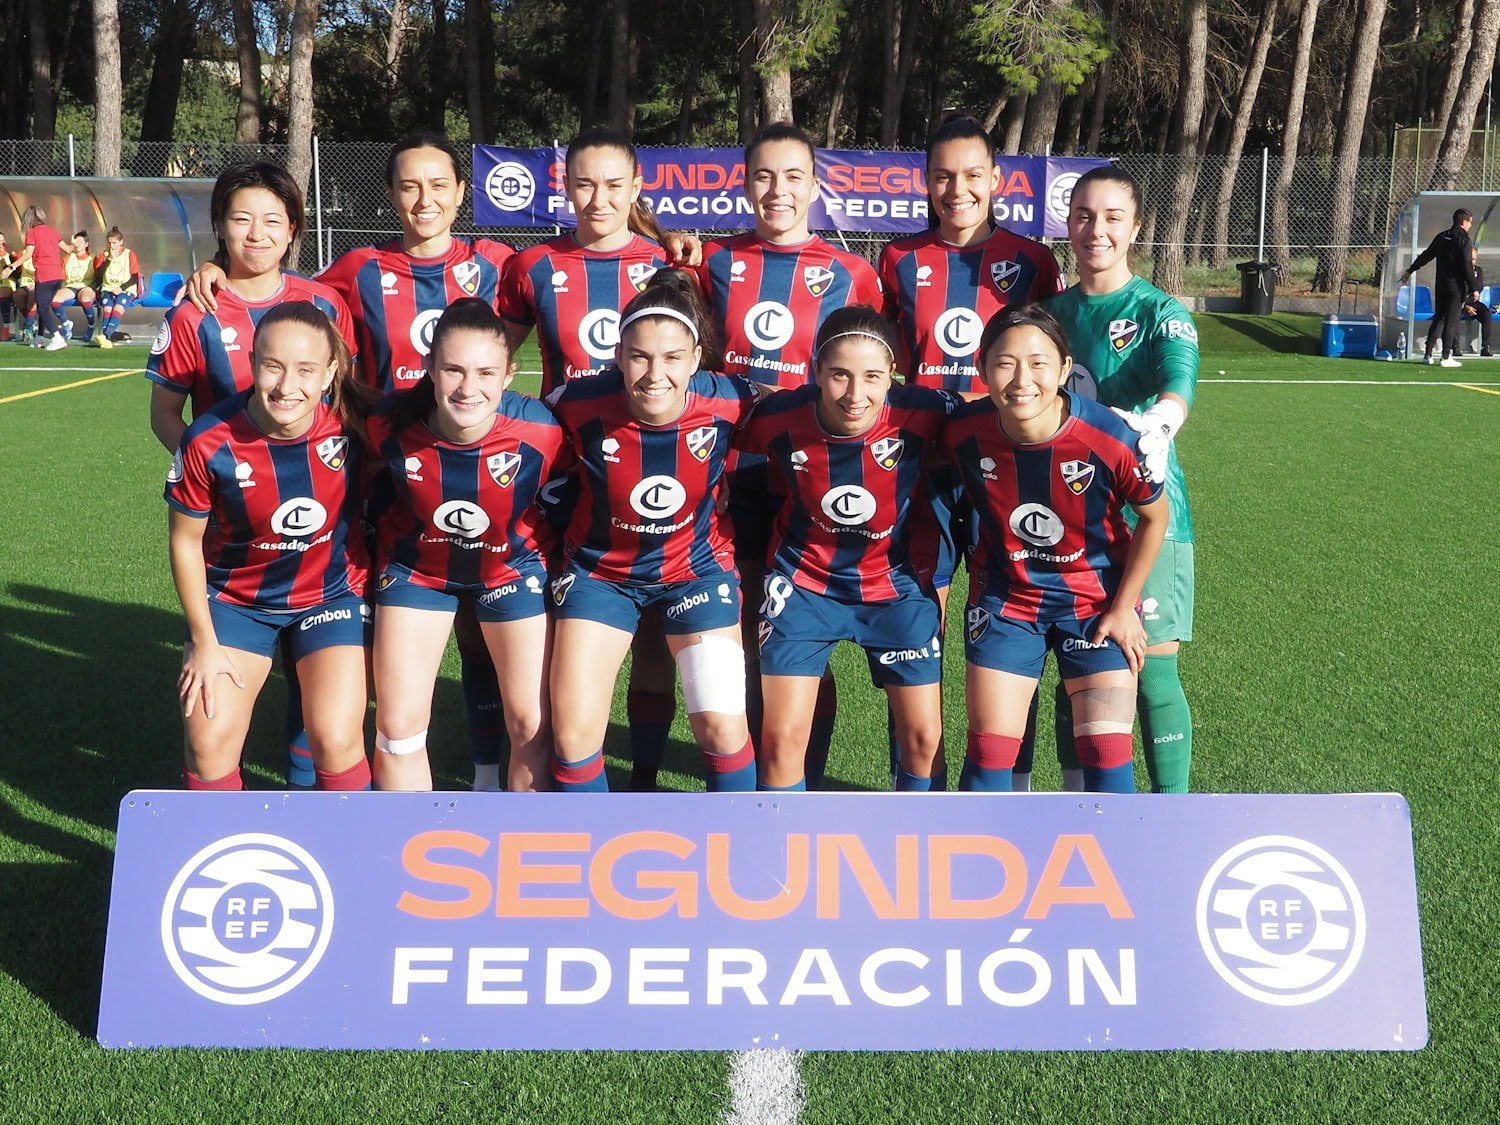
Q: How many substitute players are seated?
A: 4